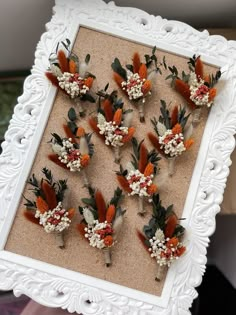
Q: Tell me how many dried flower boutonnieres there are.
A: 10